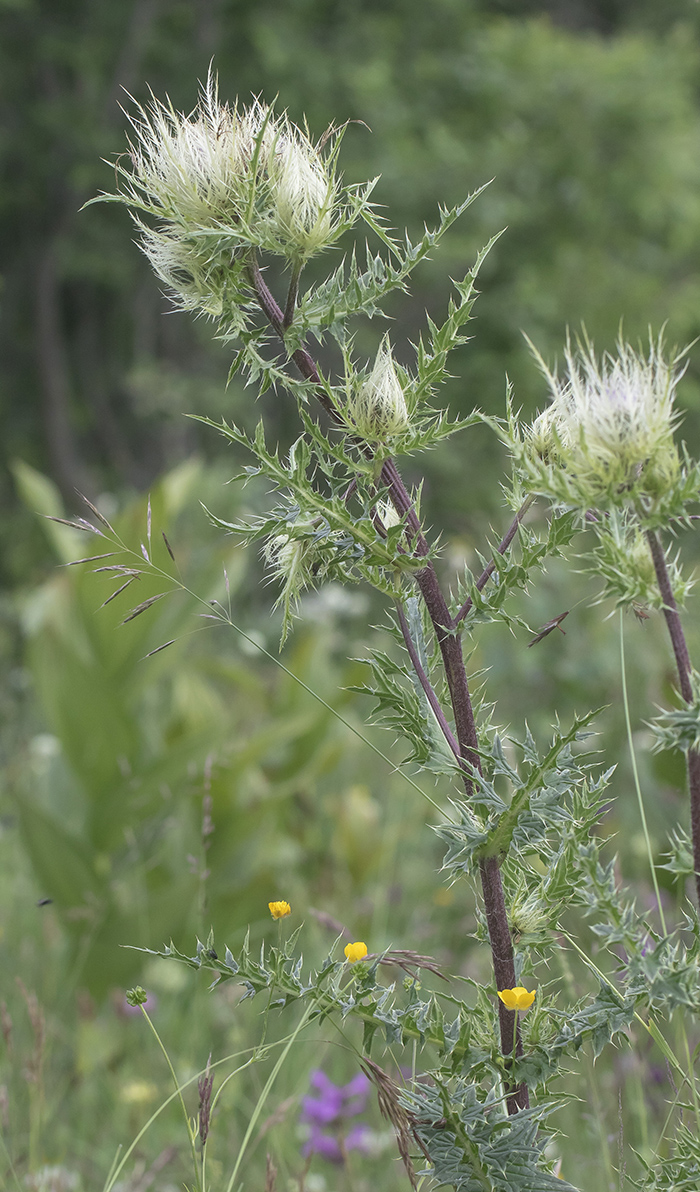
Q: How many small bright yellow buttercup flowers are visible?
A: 3